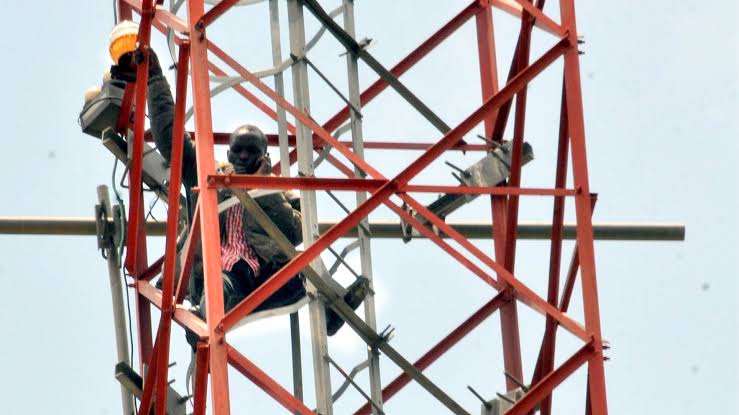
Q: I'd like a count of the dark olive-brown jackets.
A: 1